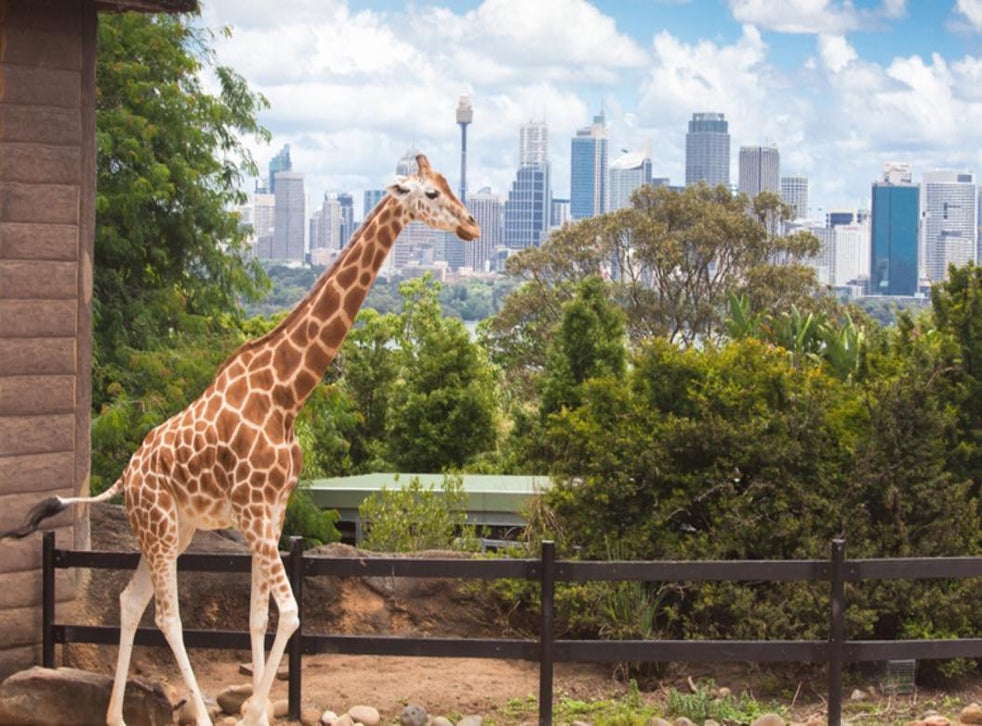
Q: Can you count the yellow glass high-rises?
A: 0